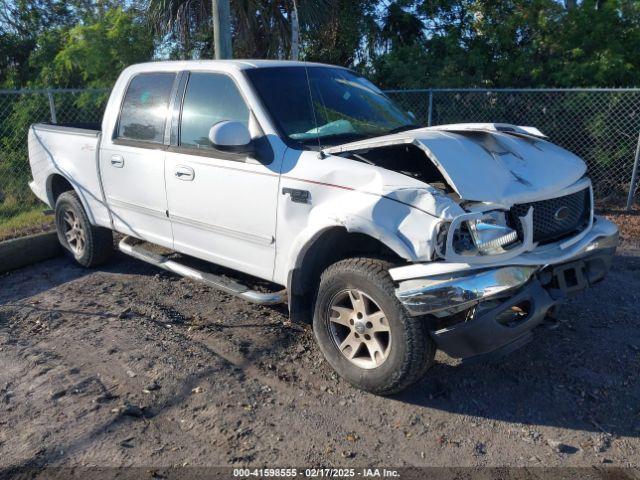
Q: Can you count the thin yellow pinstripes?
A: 0